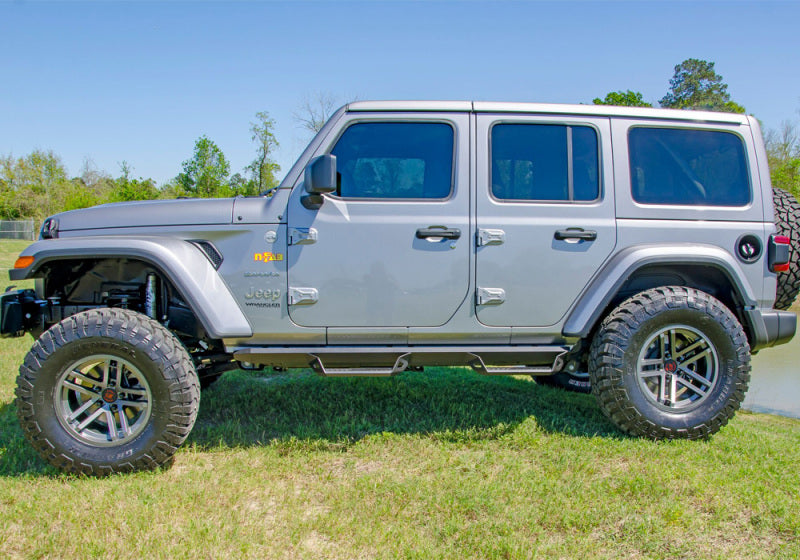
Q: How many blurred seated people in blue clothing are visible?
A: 0